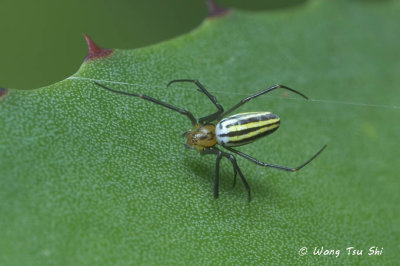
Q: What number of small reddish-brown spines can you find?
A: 3